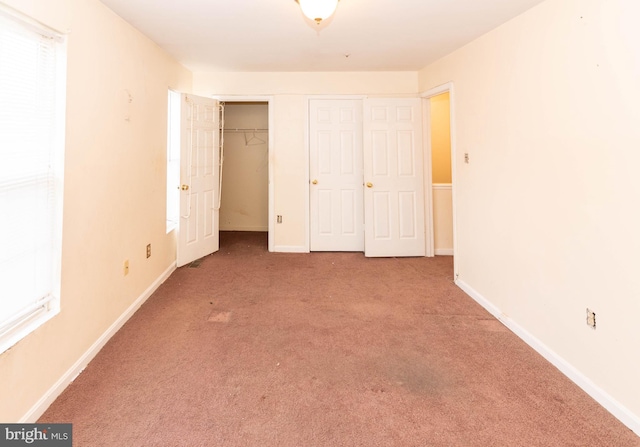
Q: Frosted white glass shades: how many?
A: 1